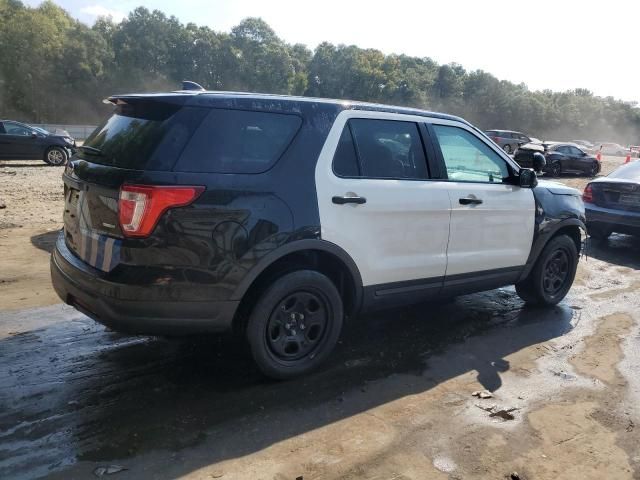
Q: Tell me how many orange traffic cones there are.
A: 2